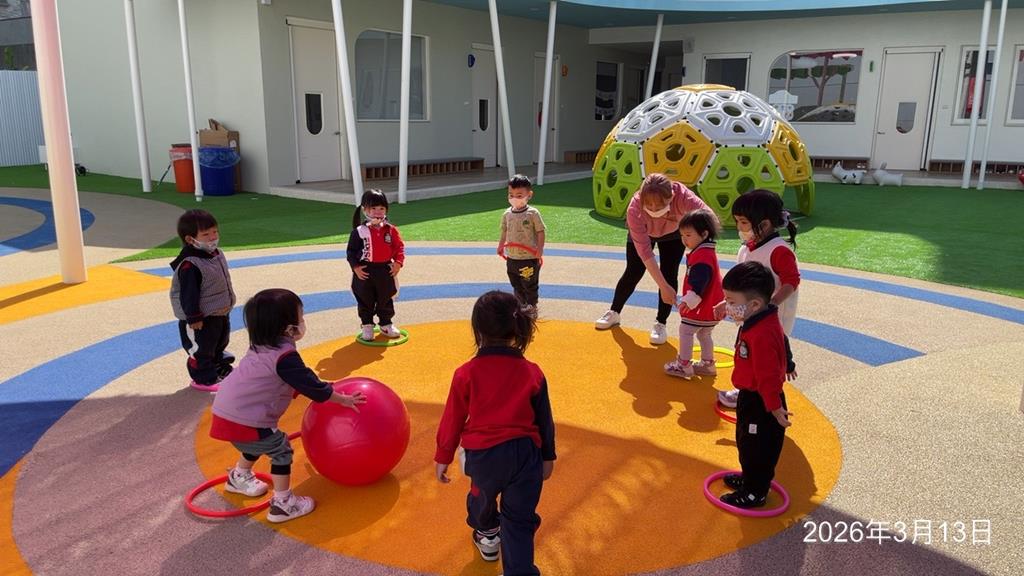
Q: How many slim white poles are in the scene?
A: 9